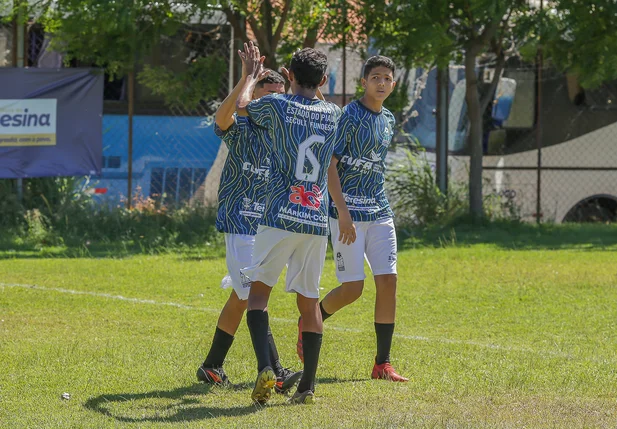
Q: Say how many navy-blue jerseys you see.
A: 3